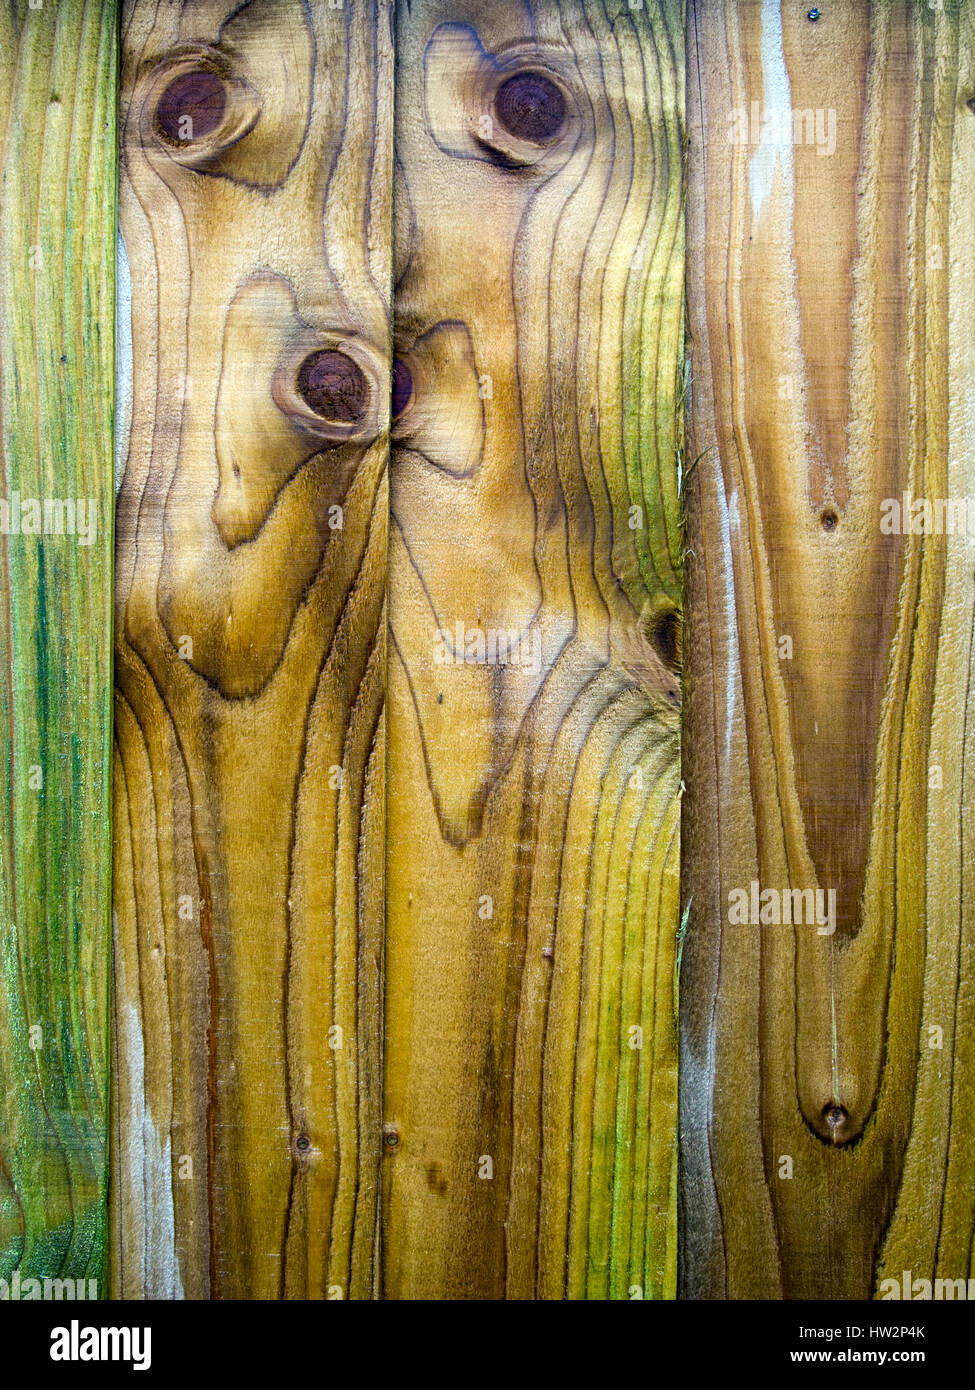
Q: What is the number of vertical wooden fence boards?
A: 4